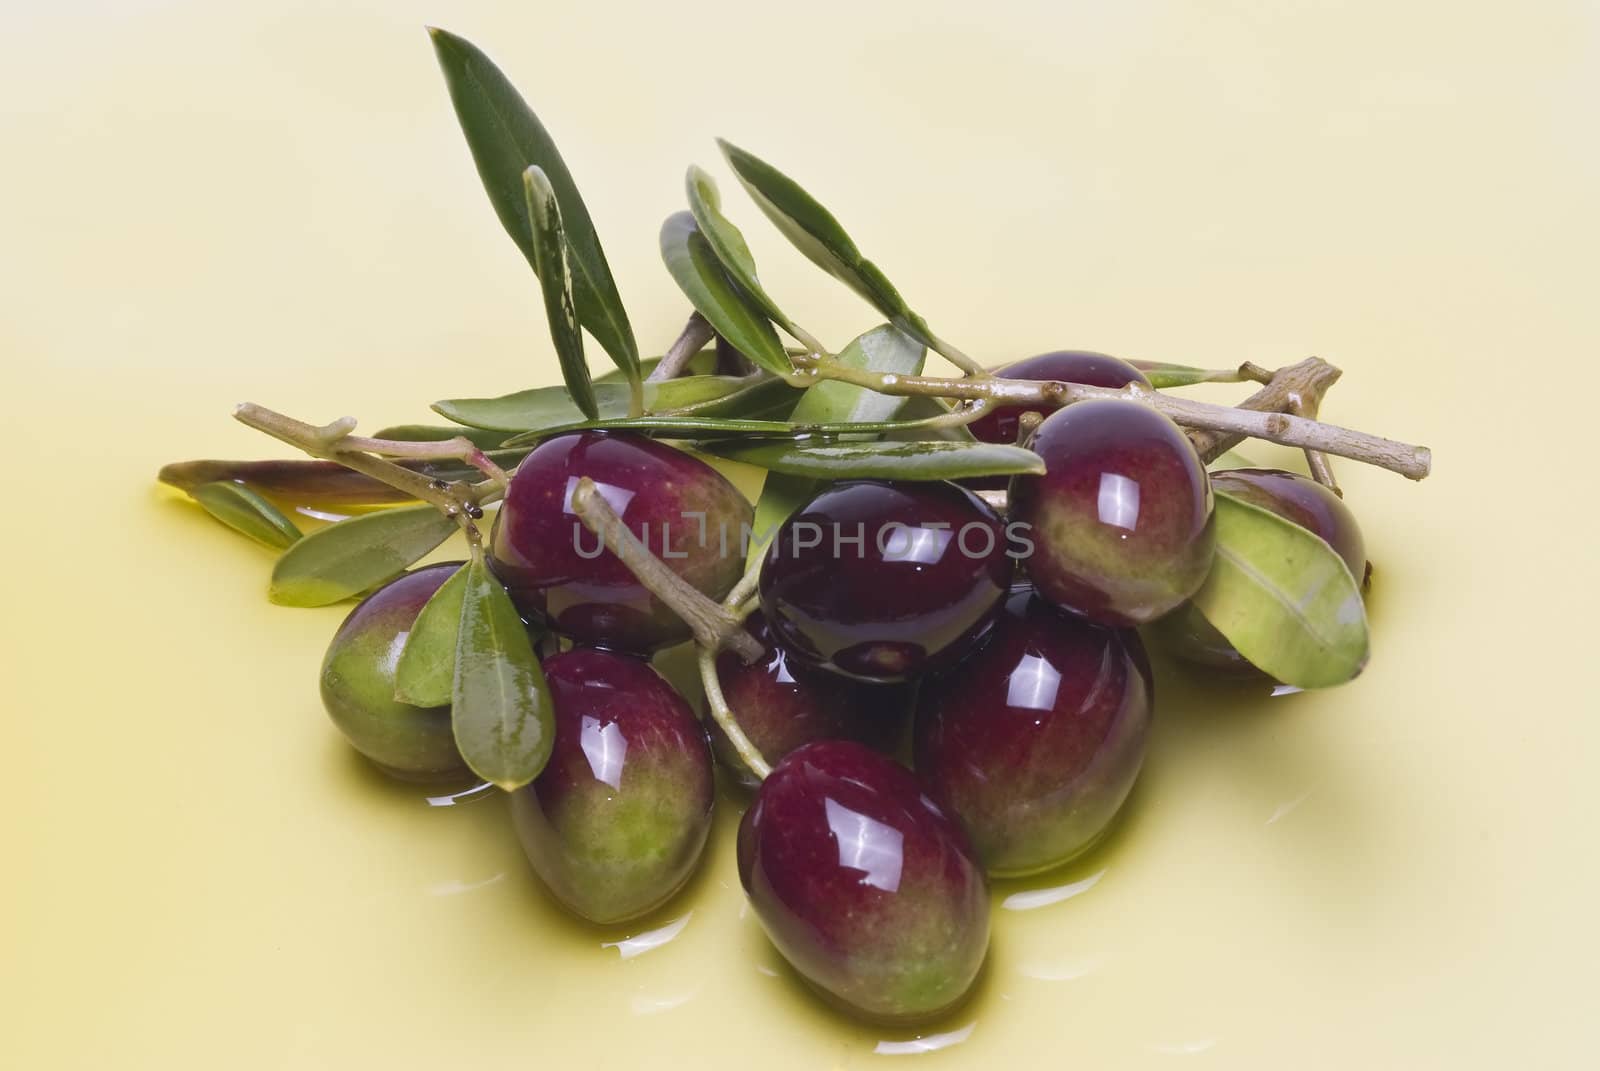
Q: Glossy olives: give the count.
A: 10